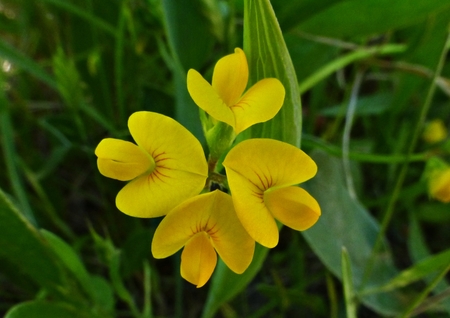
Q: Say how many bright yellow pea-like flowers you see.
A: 4